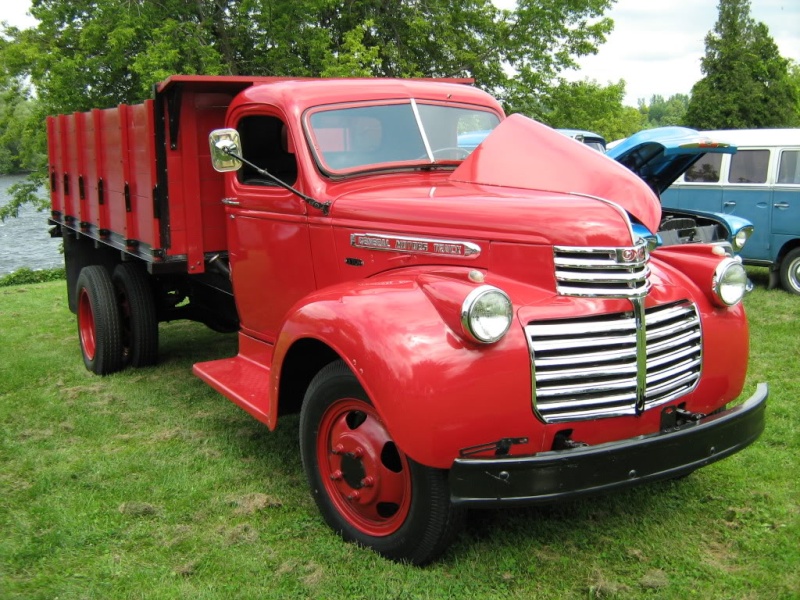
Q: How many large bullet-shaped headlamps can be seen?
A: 2